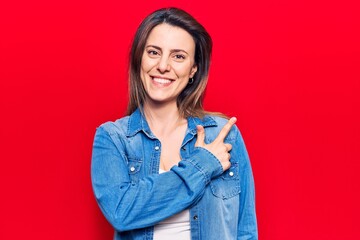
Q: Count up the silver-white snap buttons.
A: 3